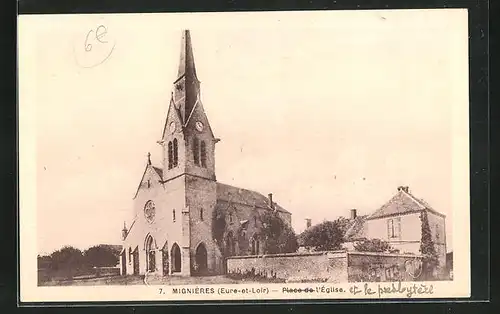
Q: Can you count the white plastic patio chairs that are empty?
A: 0